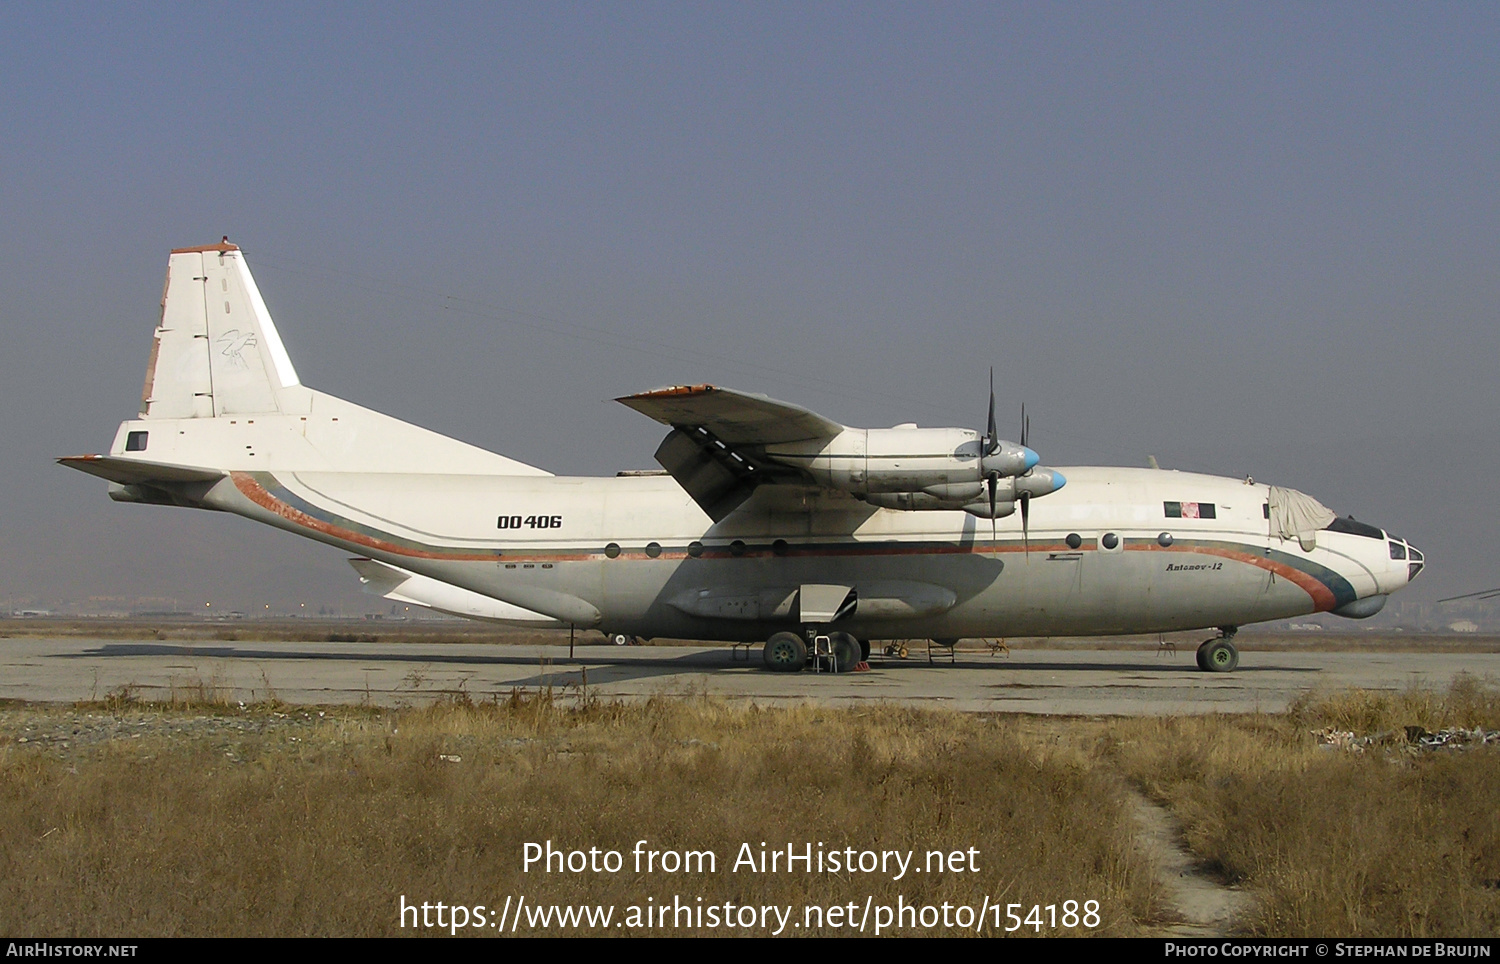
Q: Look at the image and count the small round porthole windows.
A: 8